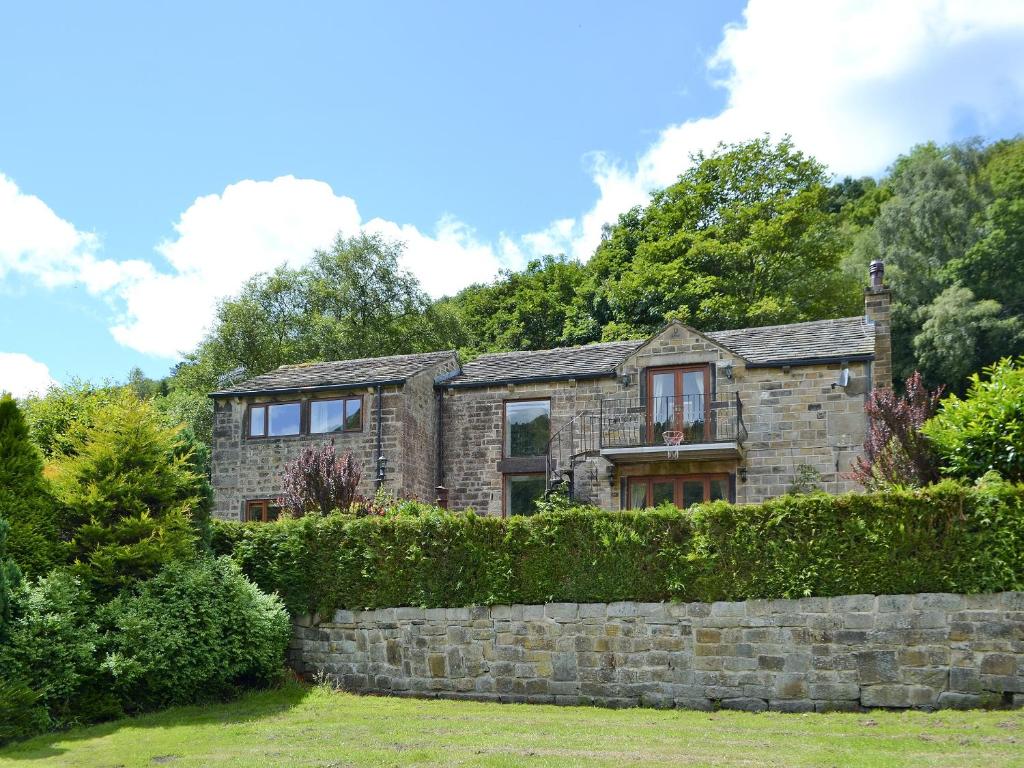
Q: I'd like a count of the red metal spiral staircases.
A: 0